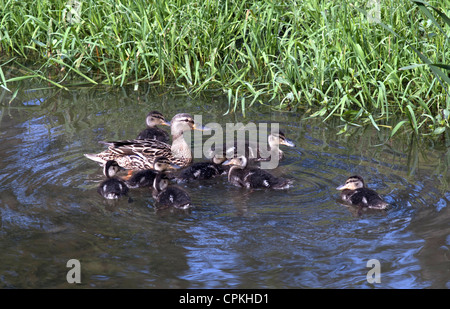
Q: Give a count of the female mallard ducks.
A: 1